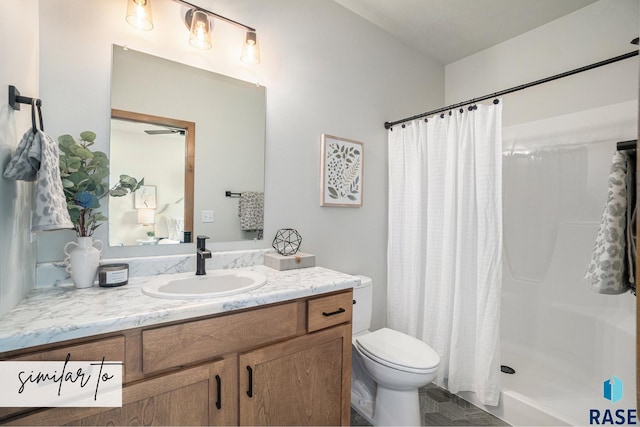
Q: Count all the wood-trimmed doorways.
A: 1